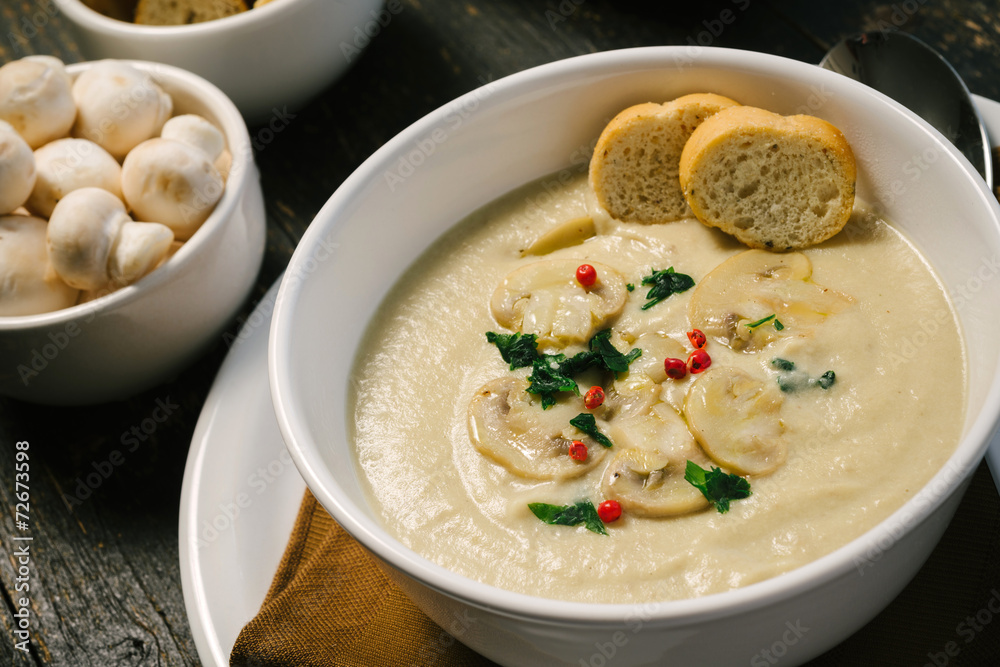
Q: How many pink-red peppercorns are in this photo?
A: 7